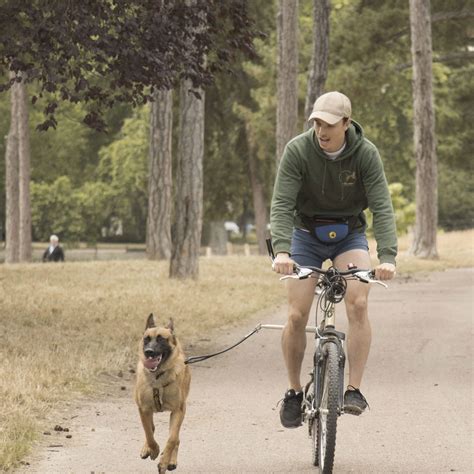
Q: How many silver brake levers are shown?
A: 2